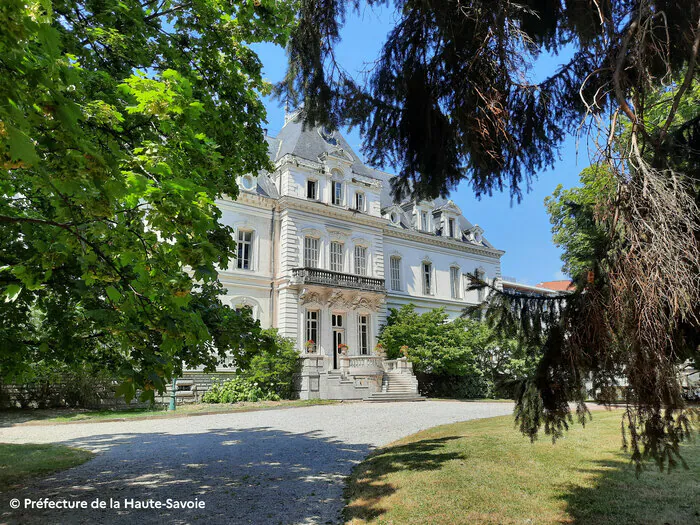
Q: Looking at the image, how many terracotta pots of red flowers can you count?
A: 4